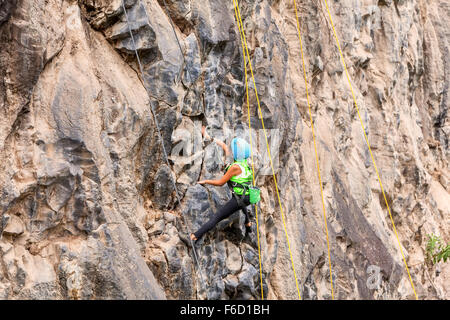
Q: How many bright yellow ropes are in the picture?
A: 4